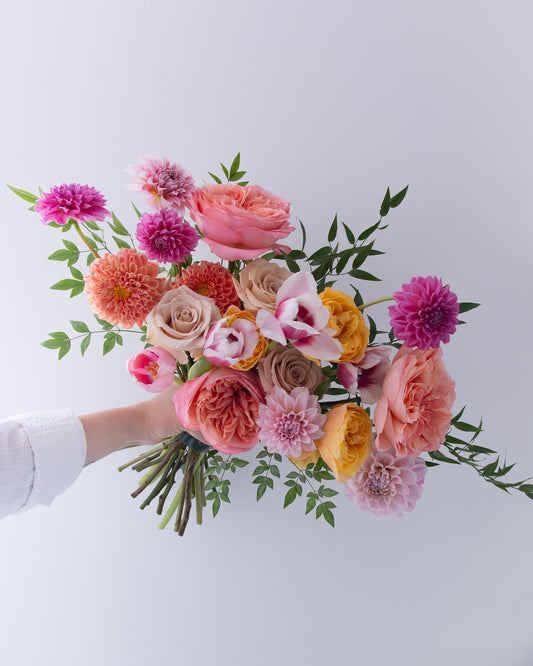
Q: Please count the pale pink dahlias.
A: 3